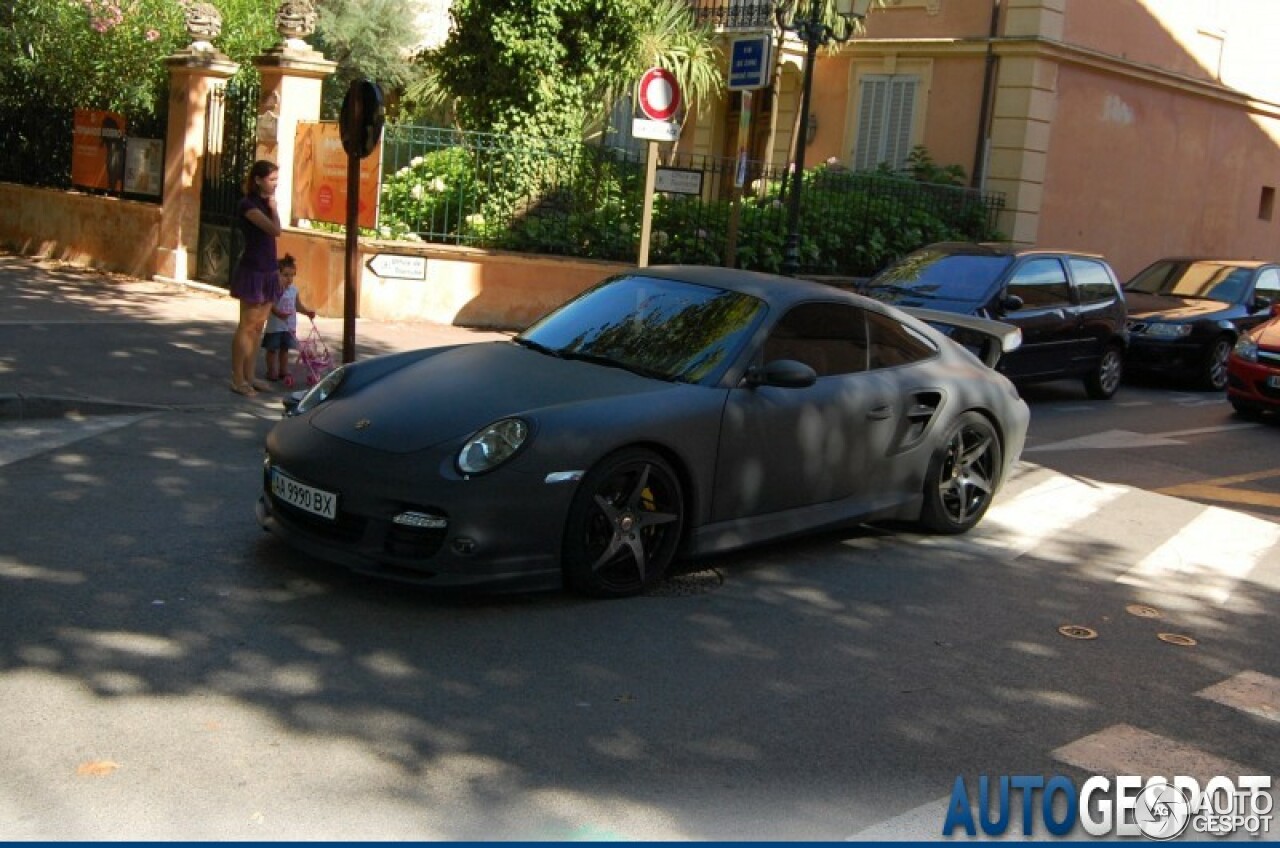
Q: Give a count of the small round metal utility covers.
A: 3